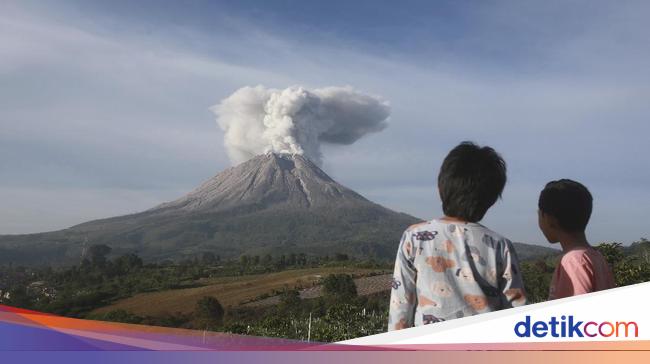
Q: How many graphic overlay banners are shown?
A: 1